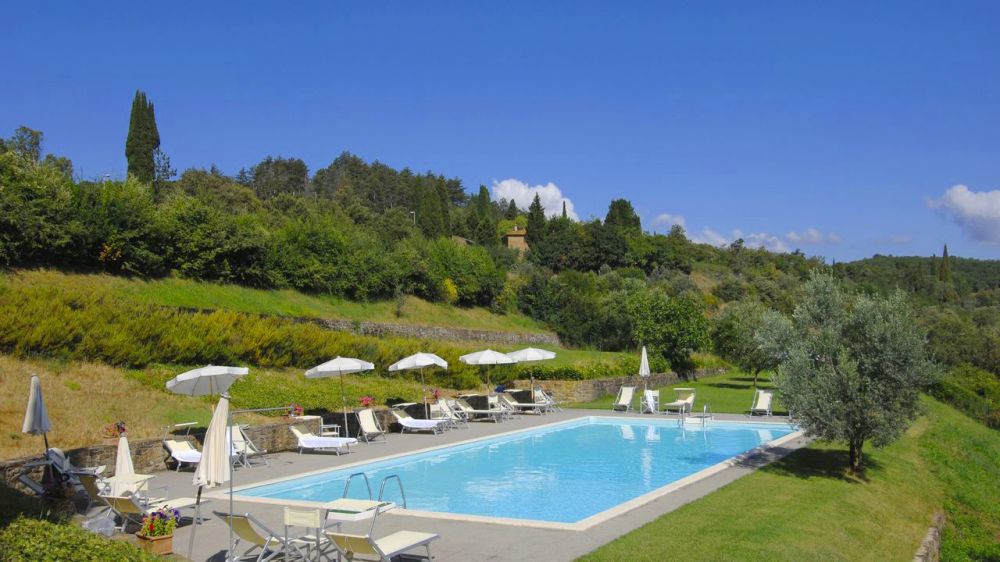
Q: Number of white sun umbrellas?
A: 9